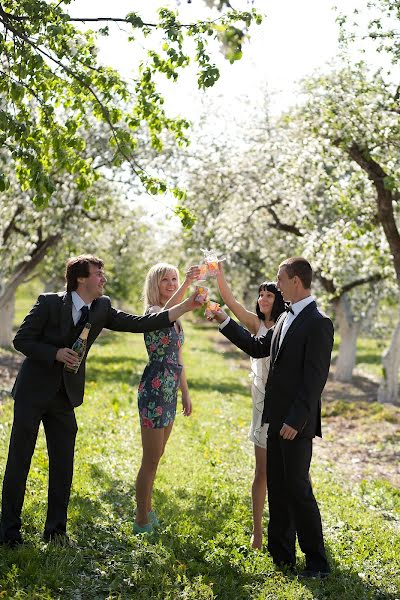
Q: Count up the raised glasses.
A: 4